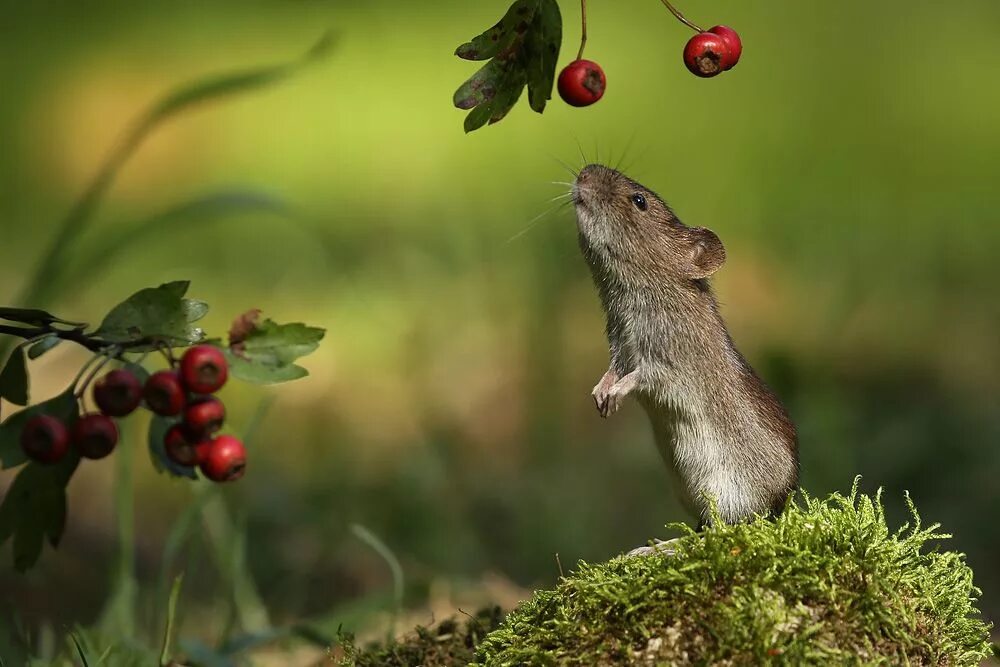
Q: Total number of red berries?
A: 11